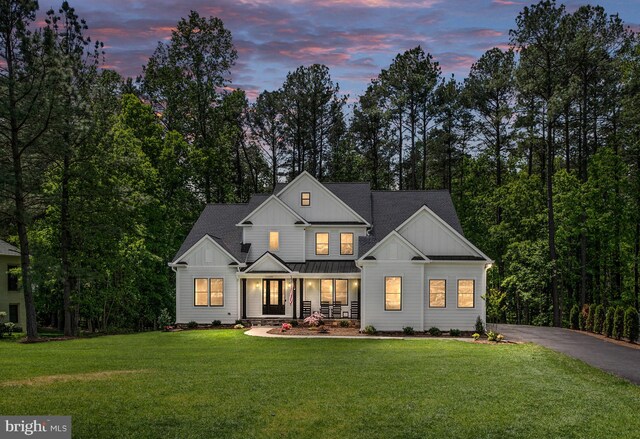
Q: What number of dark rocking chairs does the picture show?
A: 4